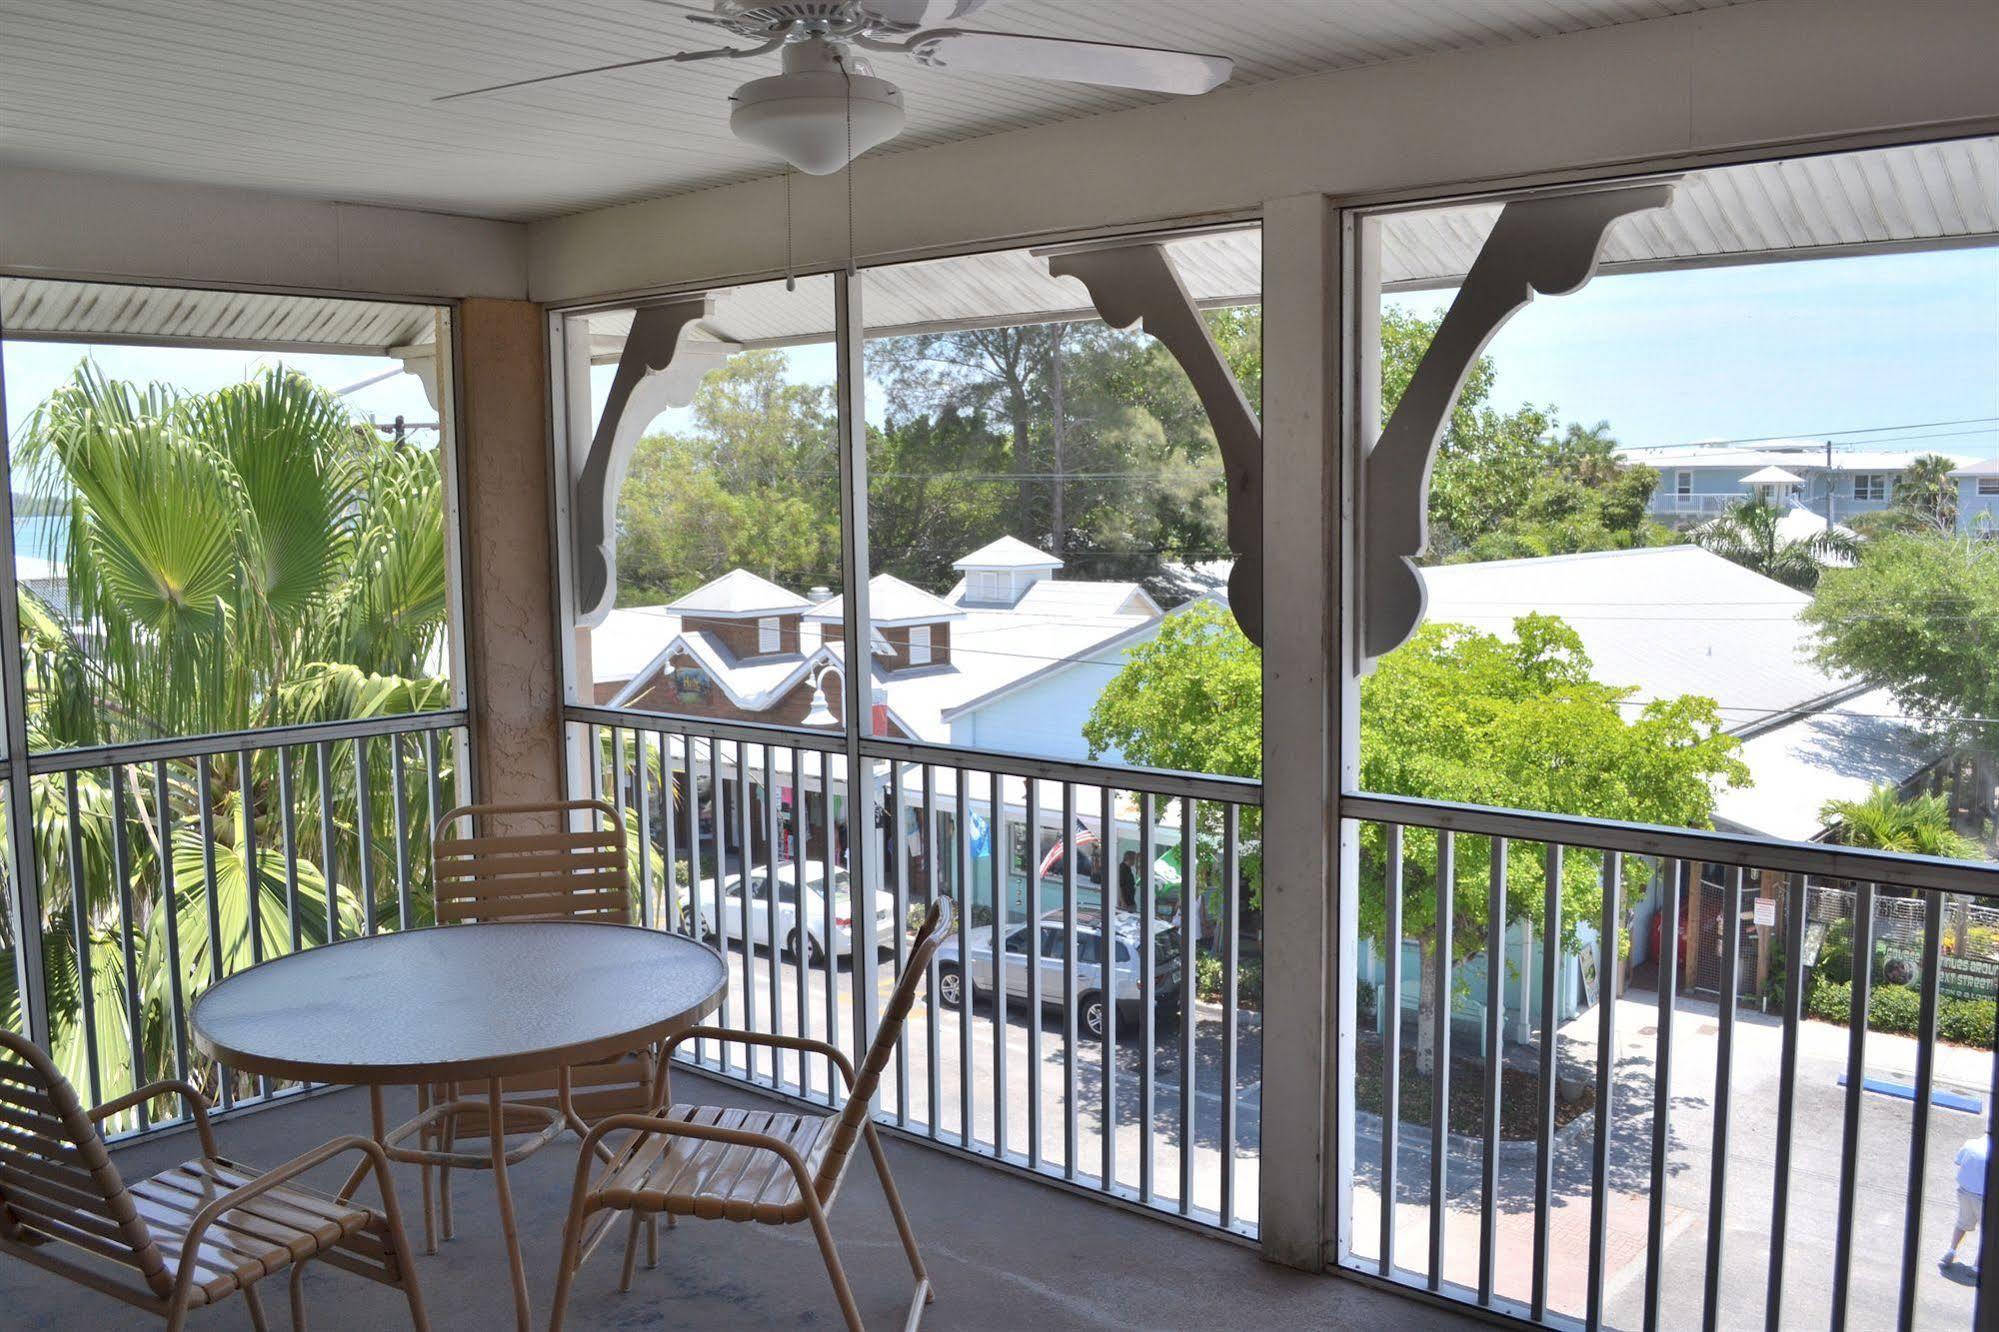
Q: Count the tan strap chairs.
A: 3